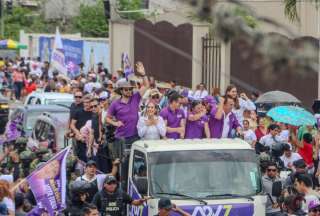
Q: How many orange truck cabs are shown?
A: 0